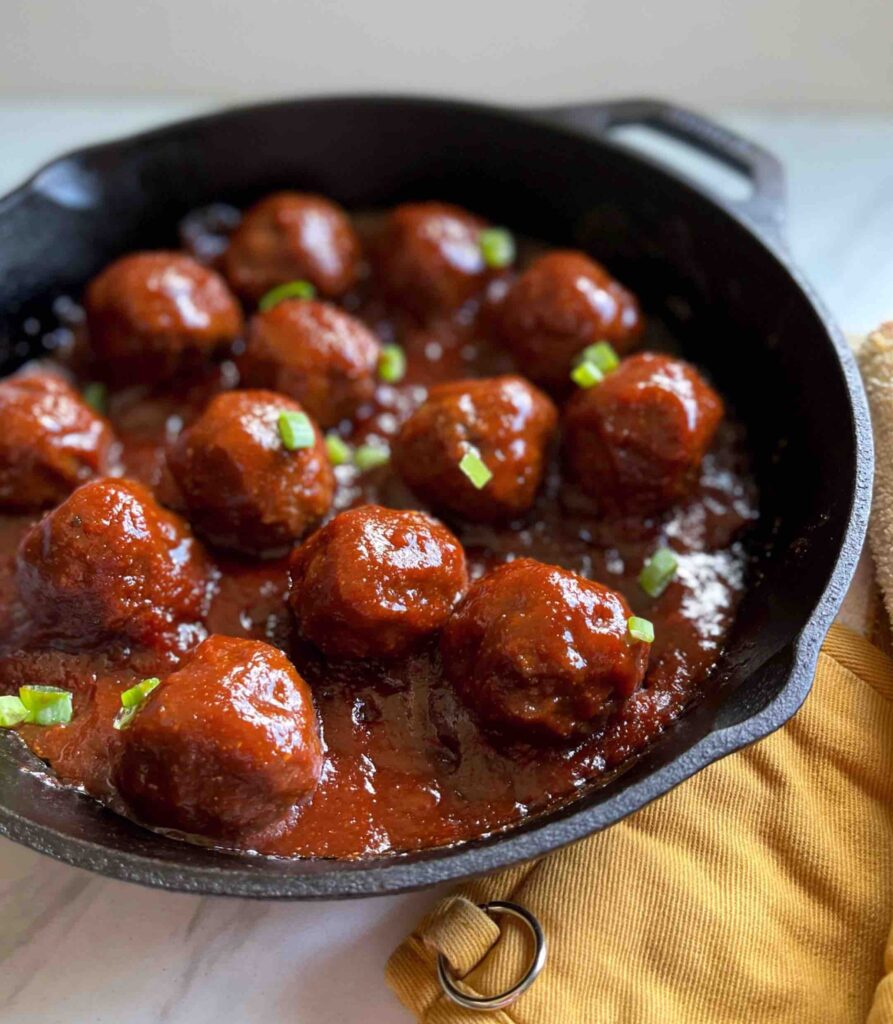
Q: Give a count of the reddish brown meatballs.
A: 13